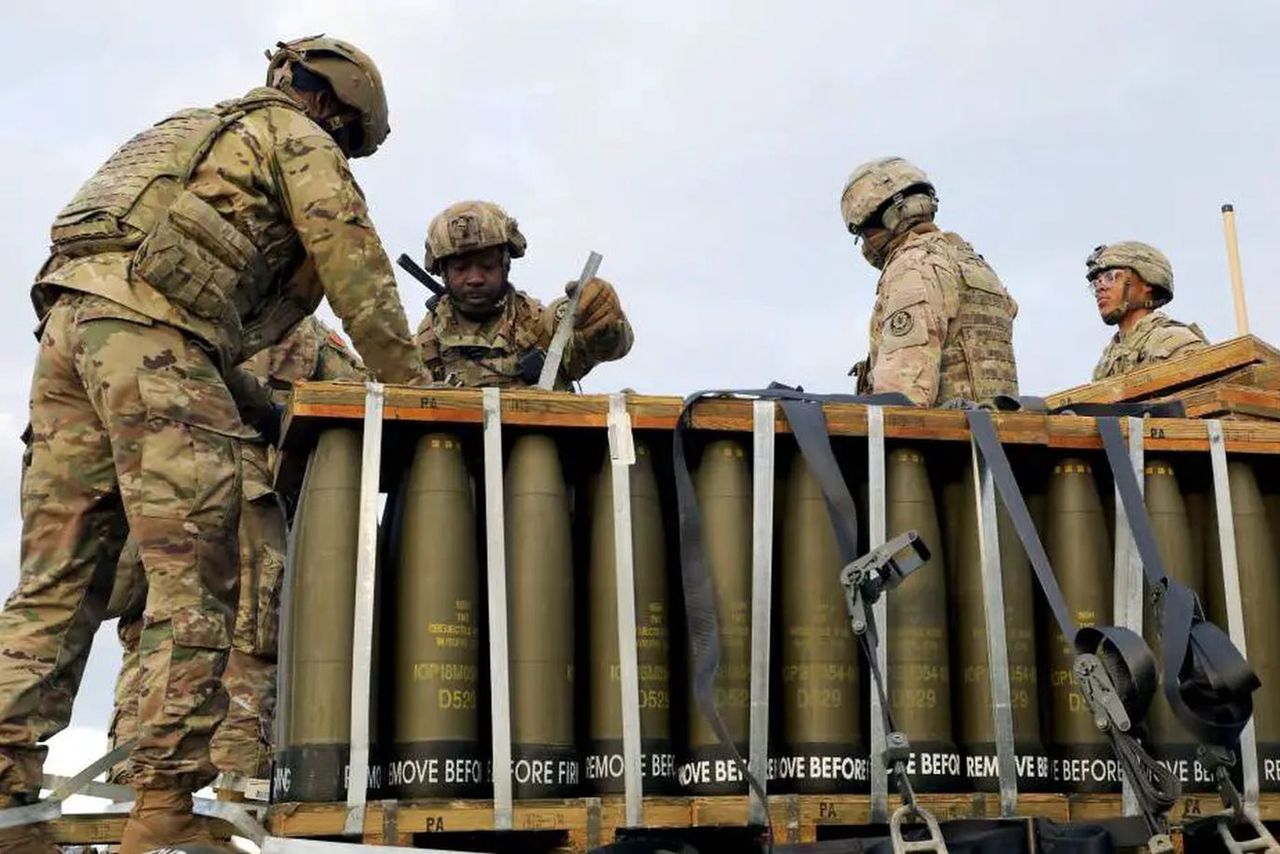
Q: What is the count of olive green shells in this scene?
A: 11